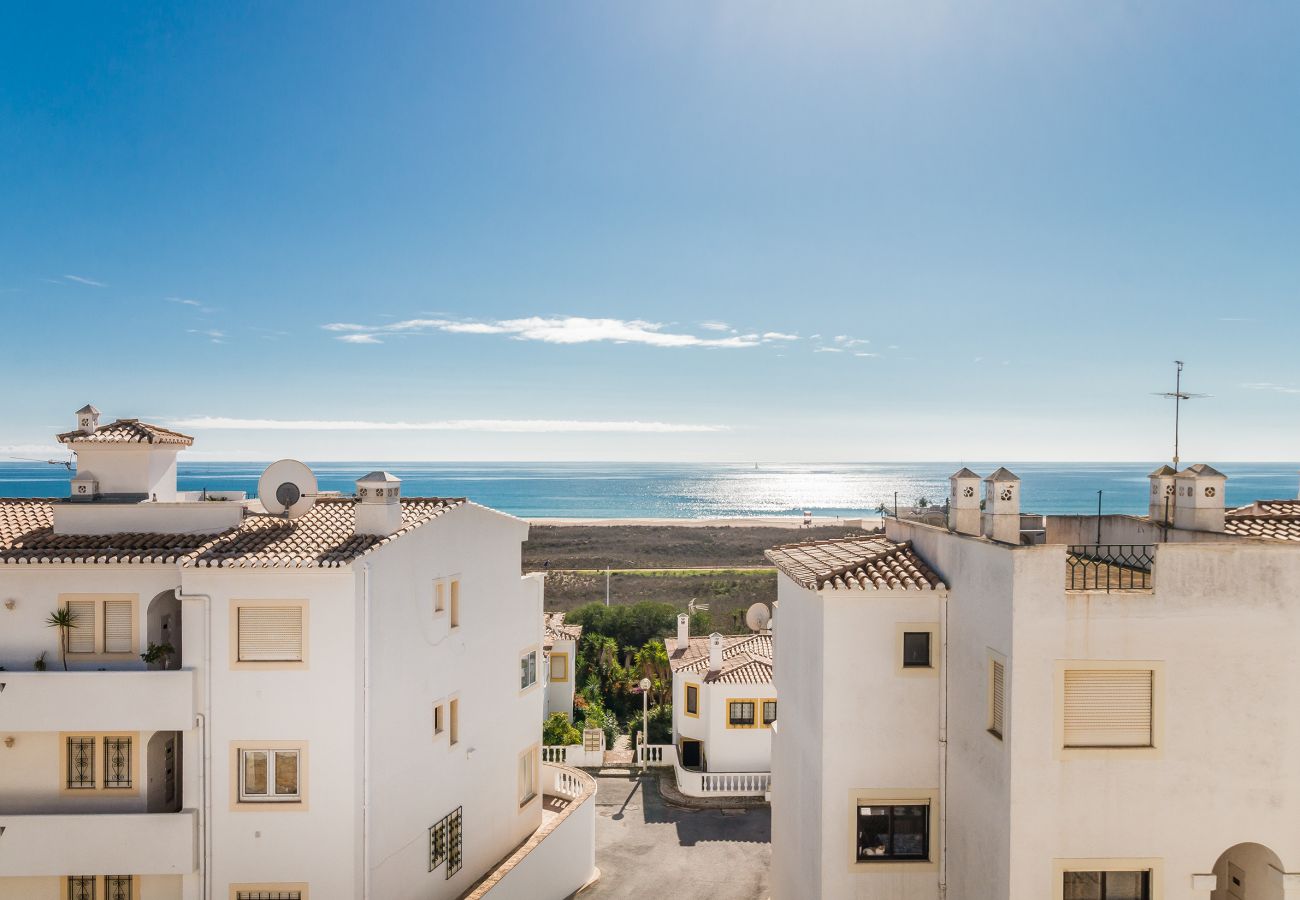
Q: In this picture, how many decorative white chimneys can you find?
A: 9